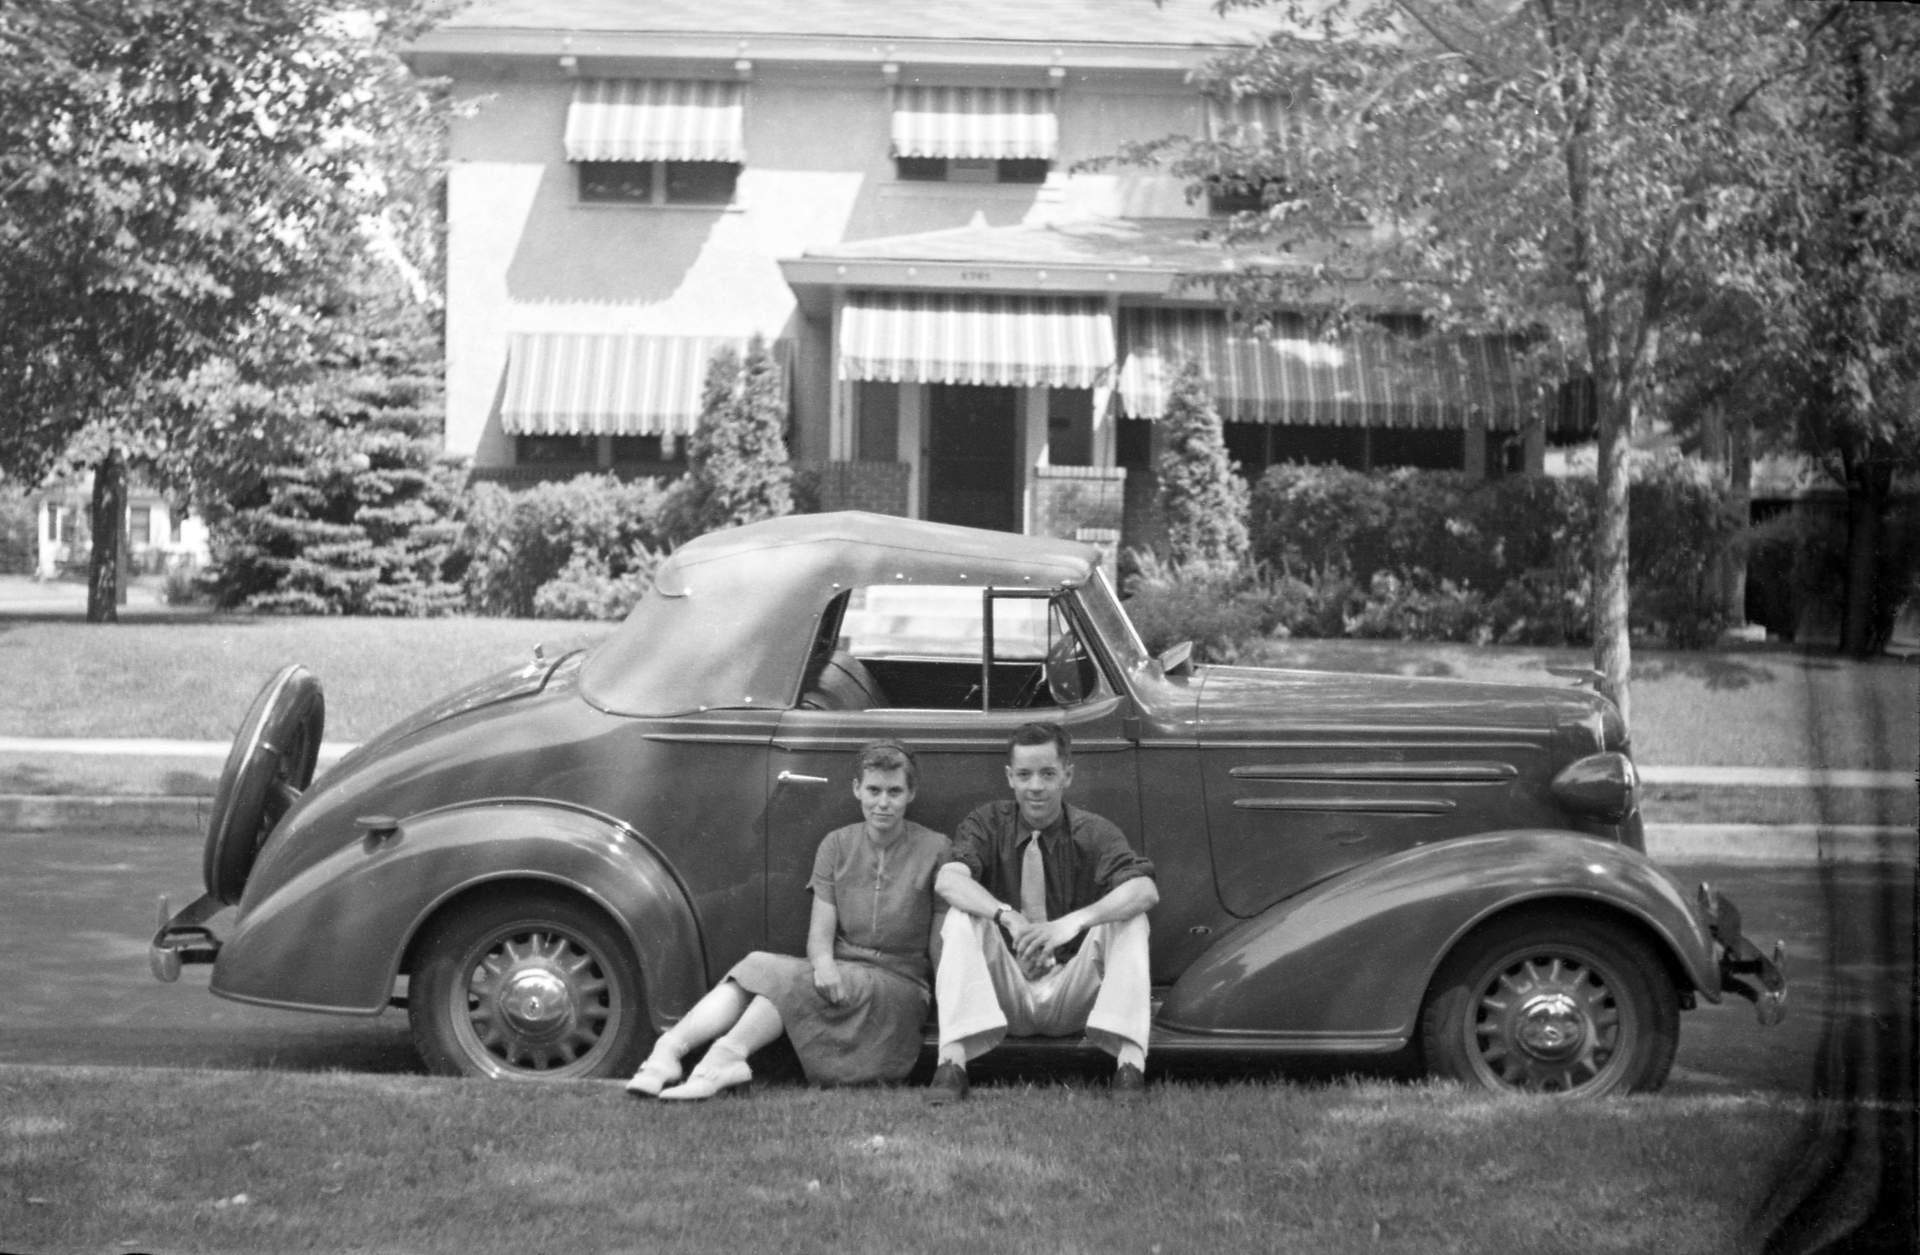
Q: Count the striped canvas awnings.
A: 6